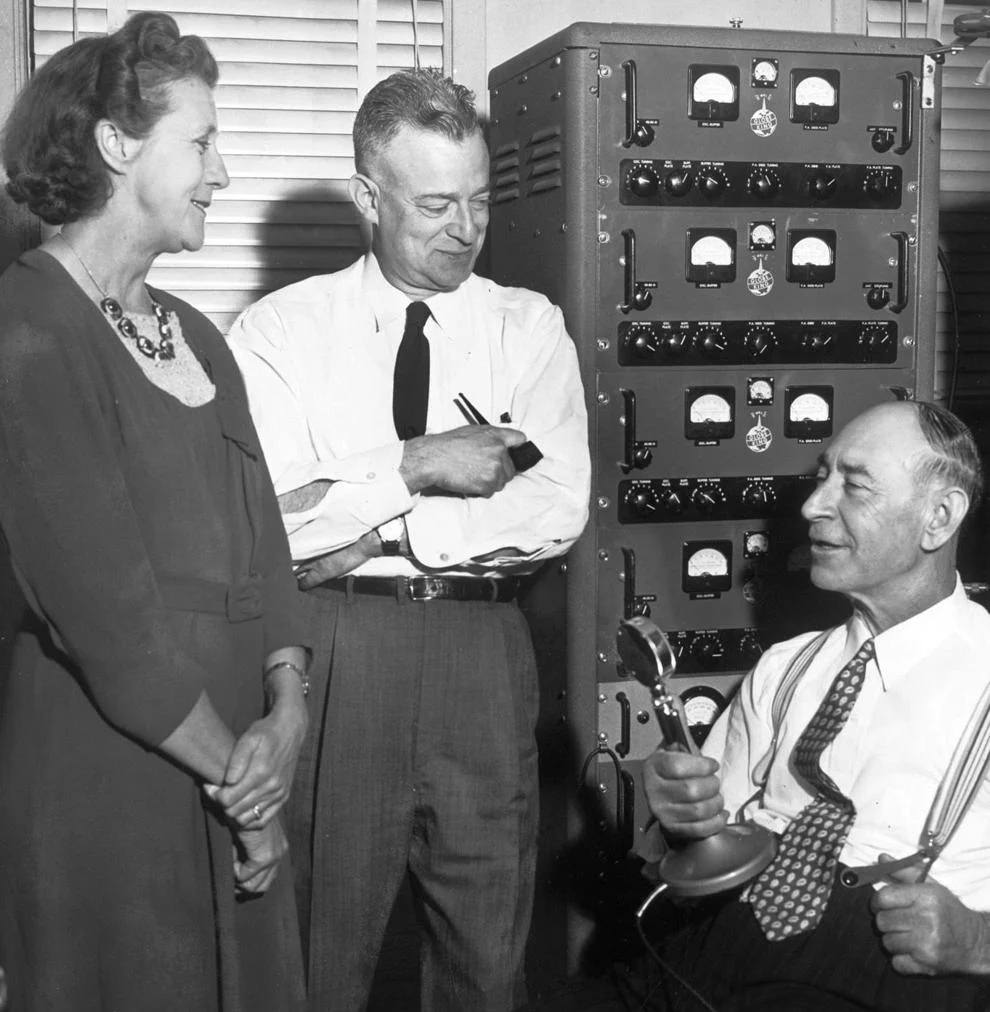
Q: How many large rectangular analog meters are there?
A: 7